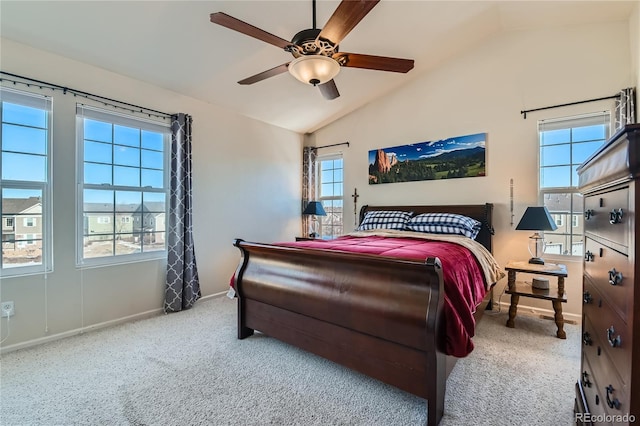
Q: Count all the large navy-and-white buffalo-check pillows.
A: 2